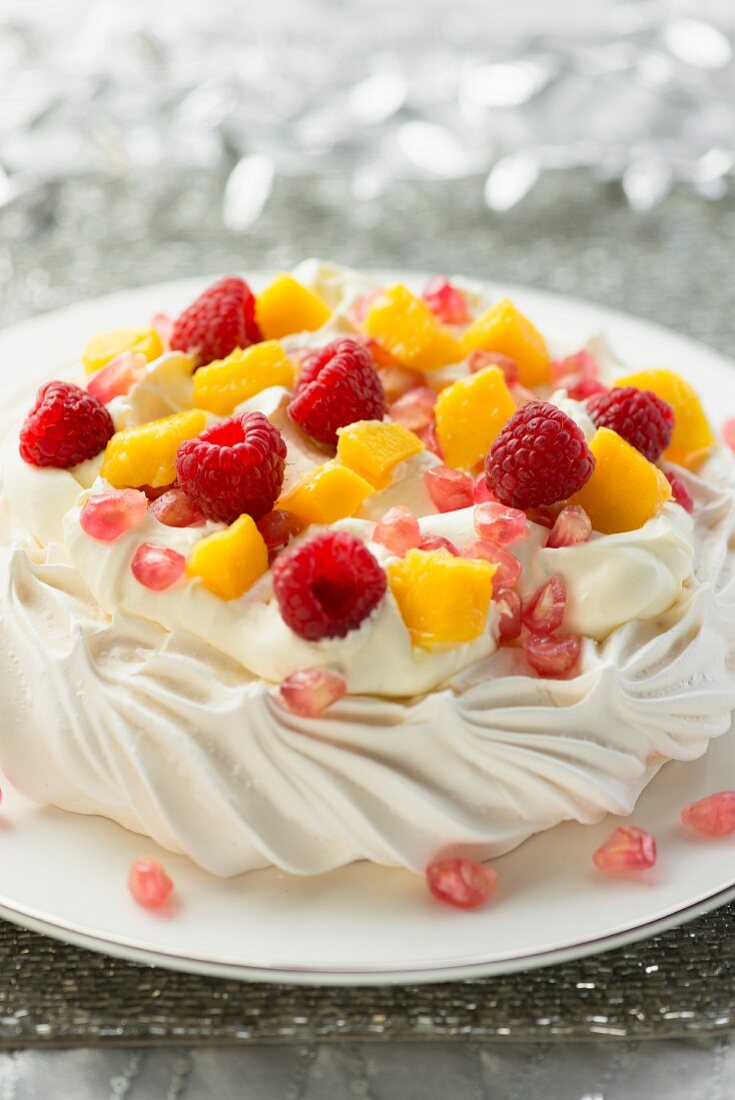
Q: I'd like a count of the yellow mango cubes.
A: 13